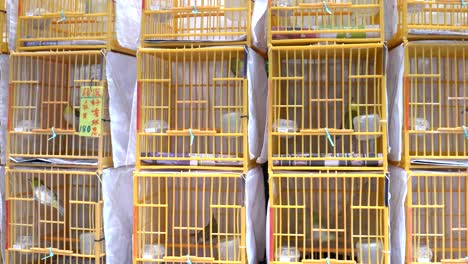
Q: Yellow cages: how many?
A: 12